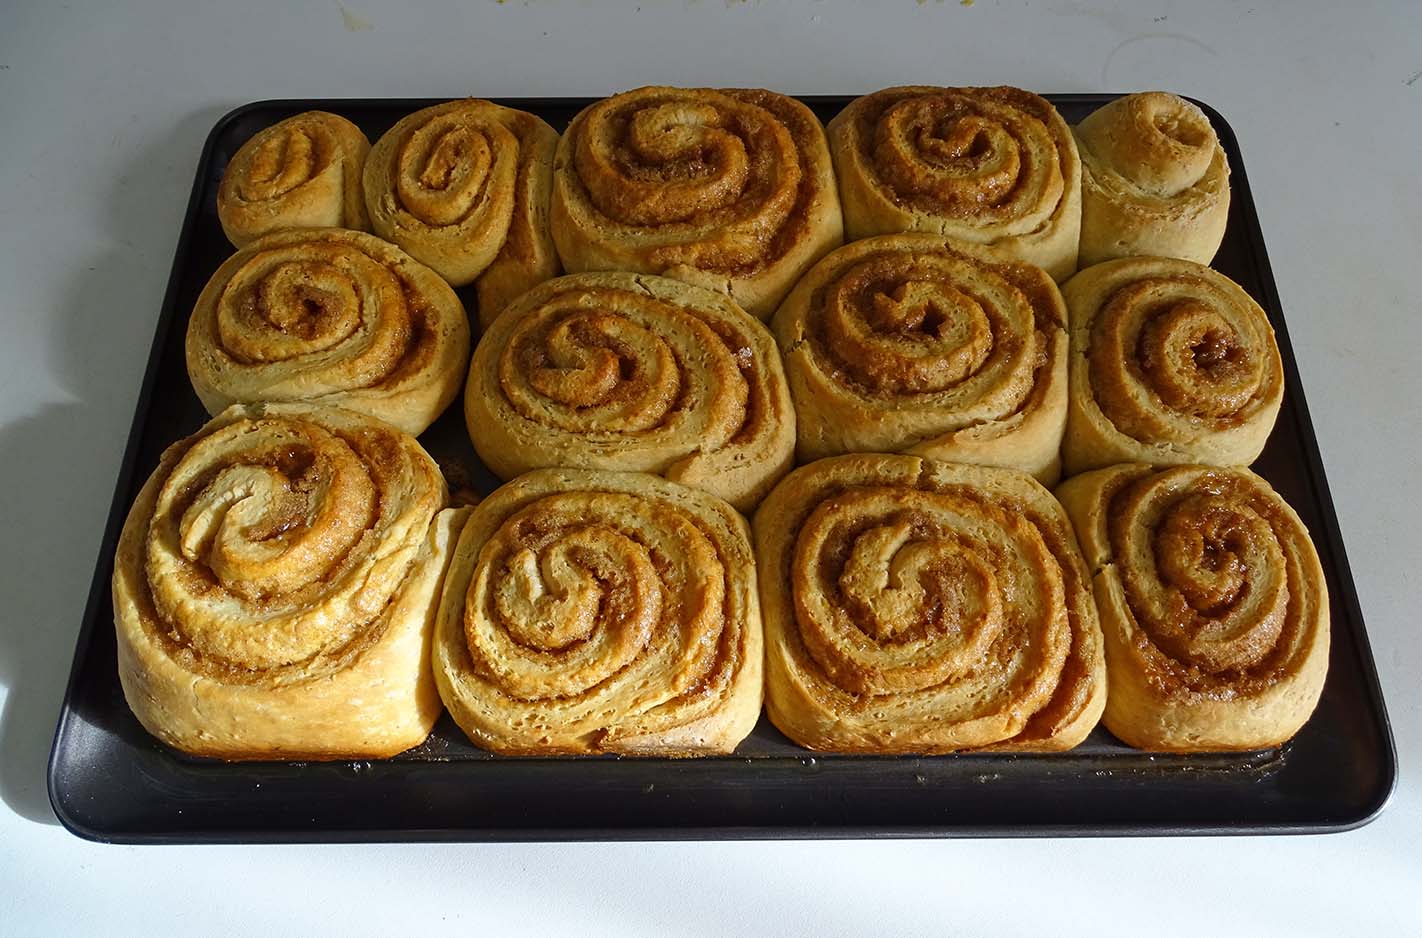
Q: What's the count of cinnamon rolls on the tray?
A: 13